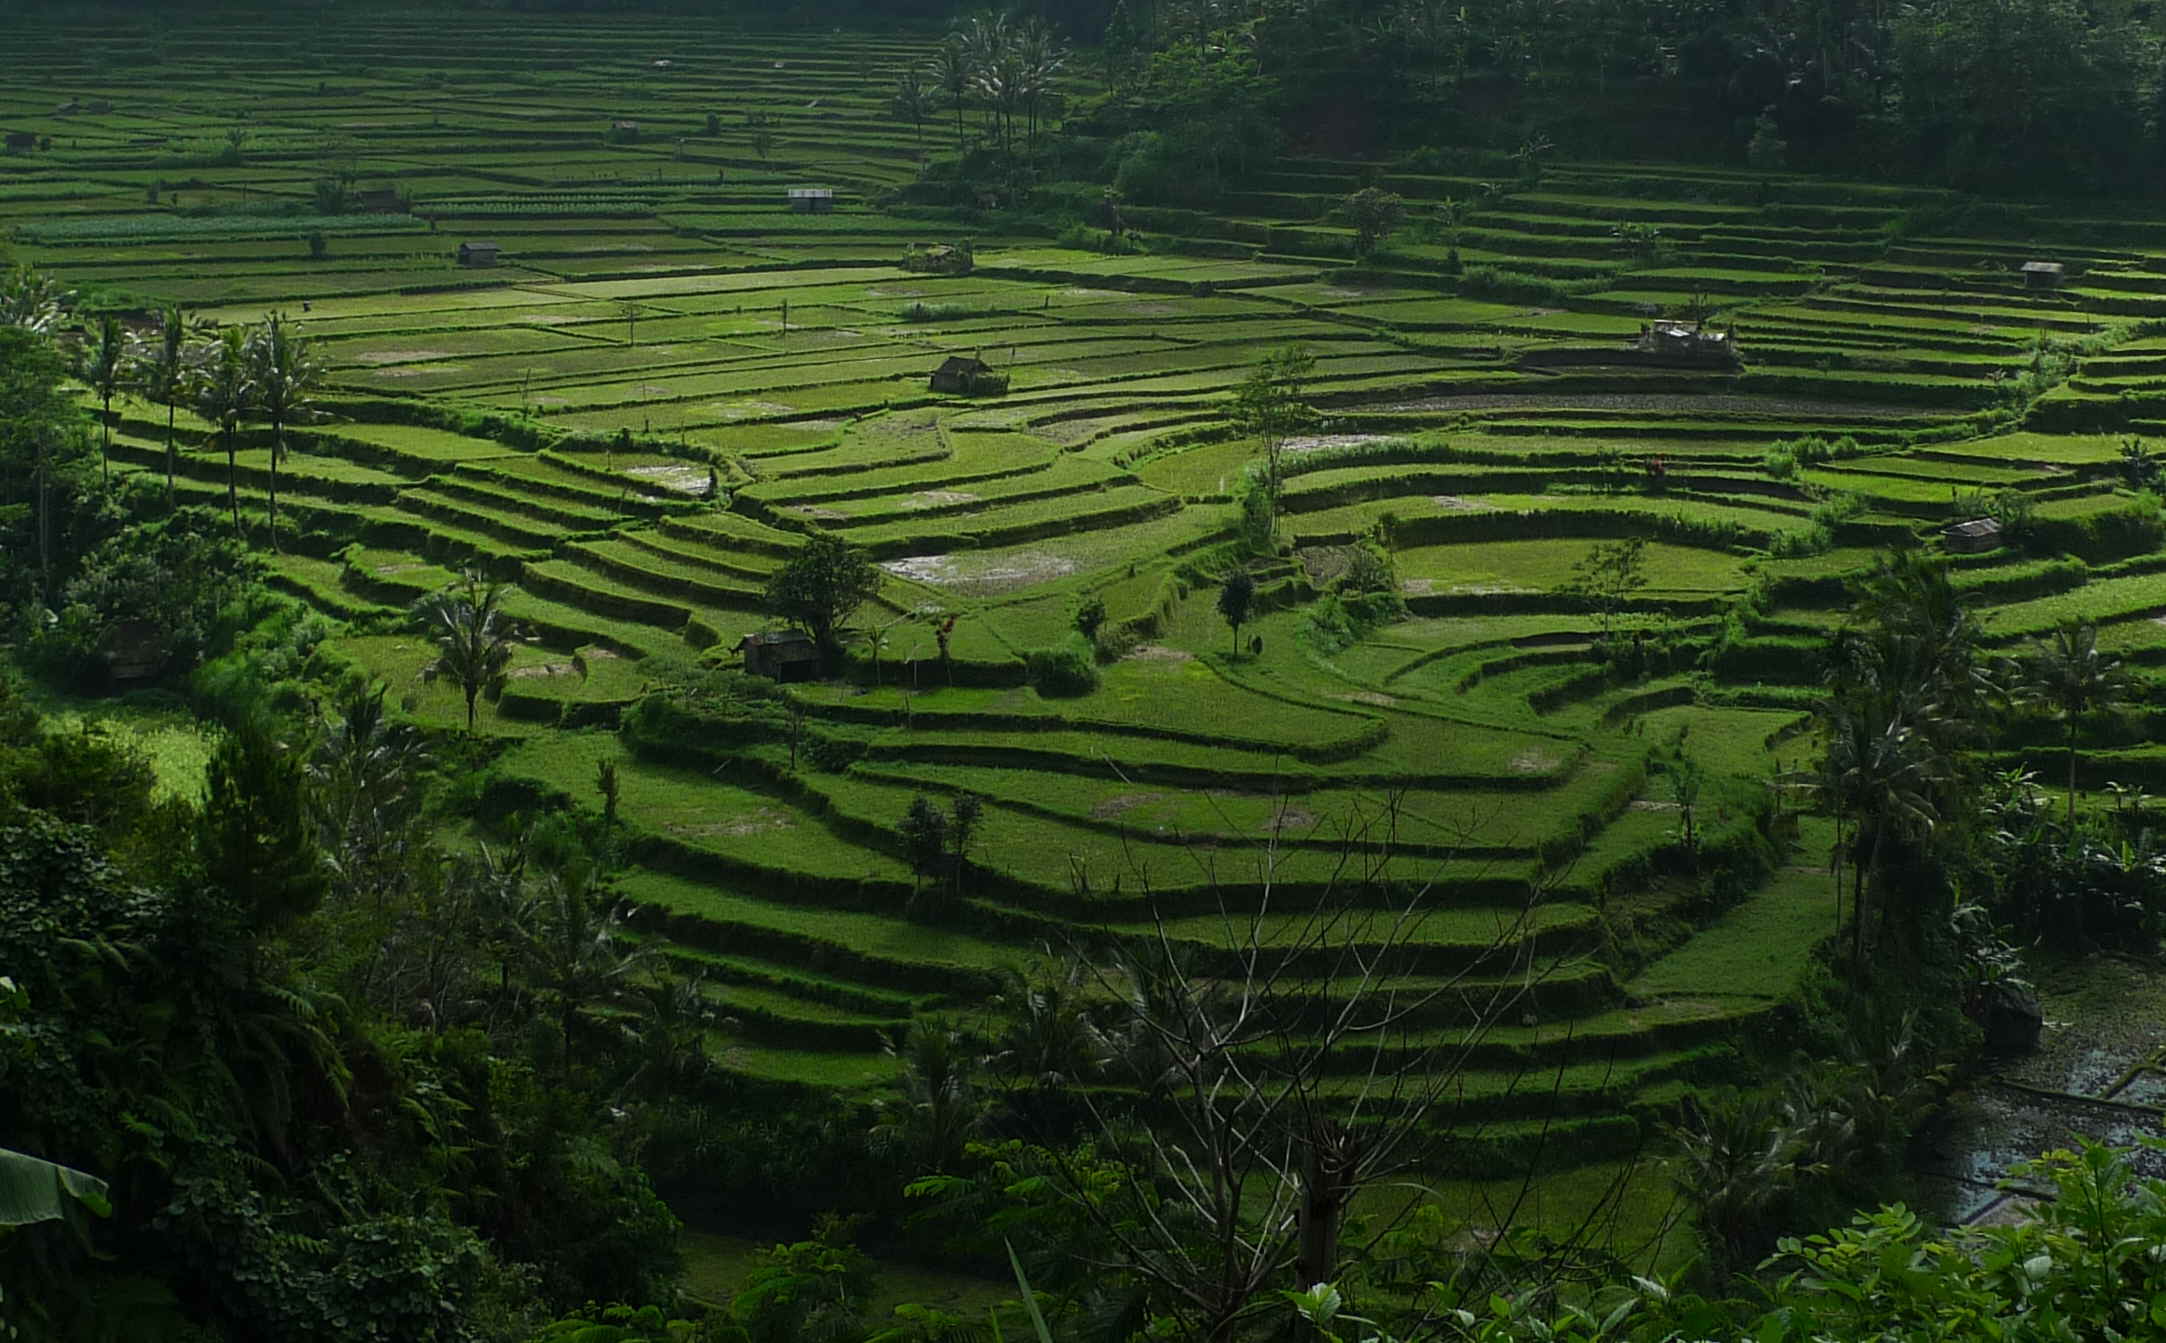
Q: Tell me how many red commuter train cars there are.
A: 0